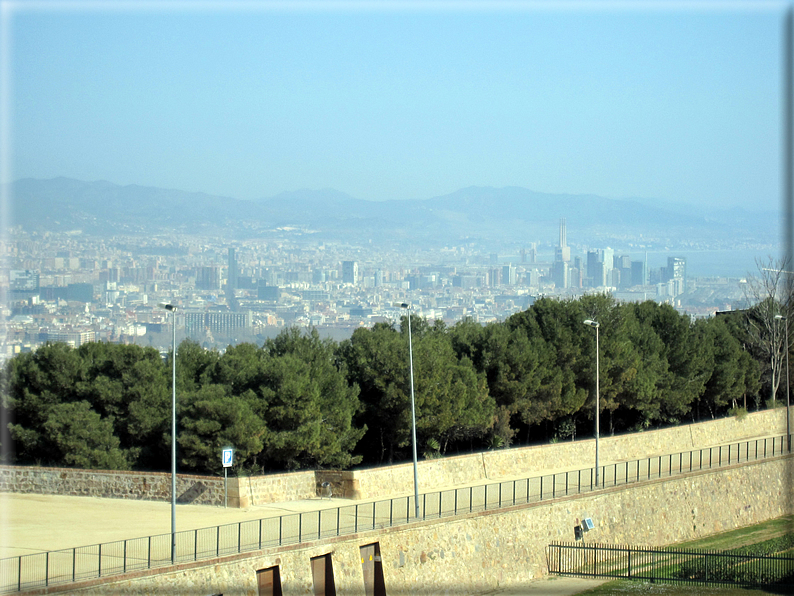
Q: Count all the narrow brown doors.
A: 3